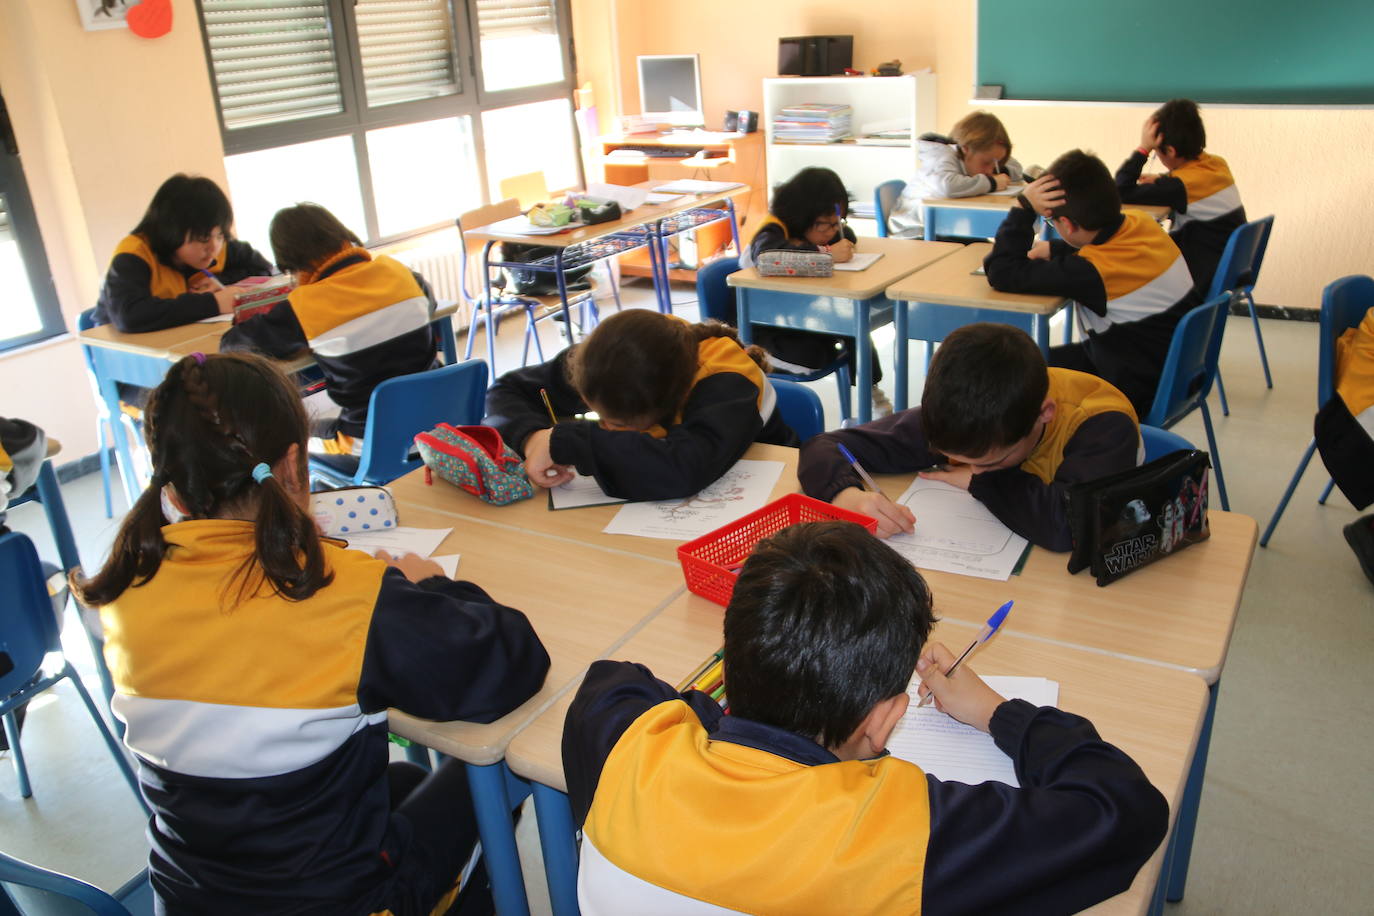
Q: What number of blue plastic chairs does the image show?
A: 11